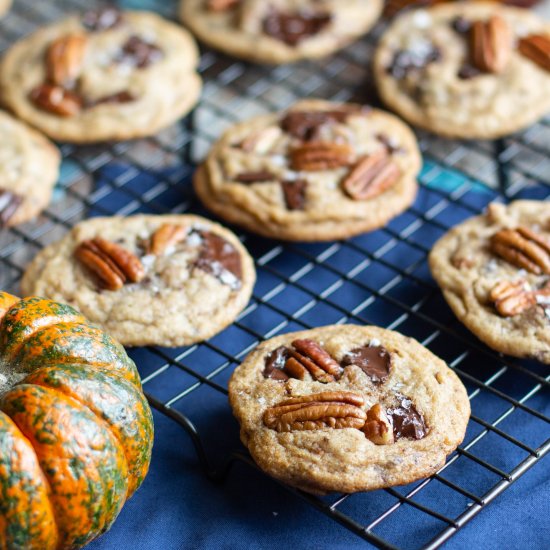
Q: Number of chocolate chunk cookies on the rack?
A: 8